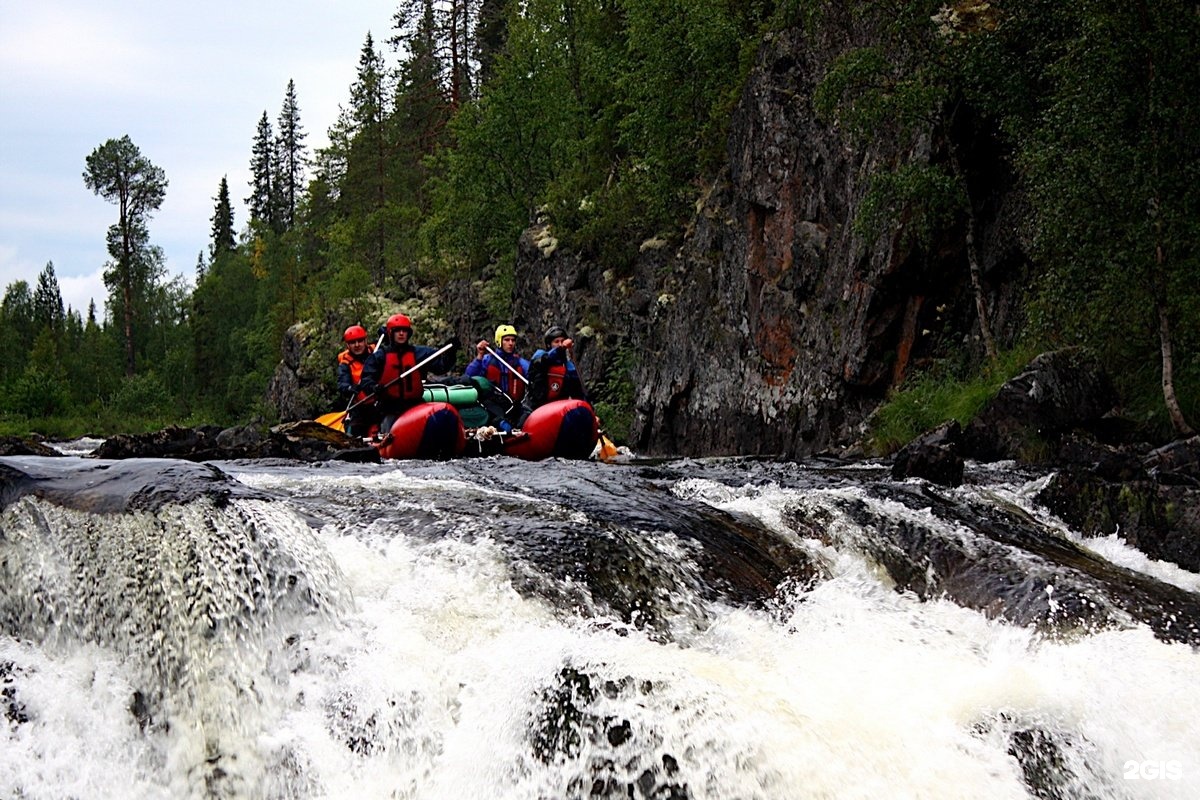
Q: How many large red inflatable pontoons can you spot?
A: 2